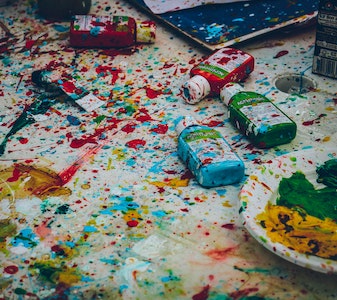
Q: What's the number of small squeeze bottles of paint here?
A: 4